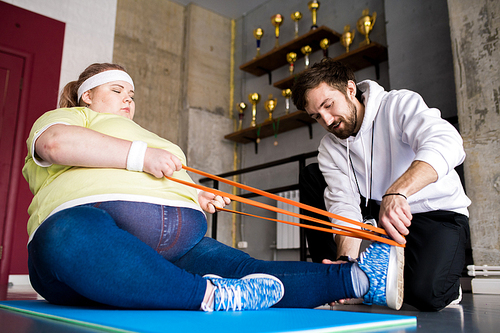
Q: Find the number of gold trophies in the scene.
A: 13